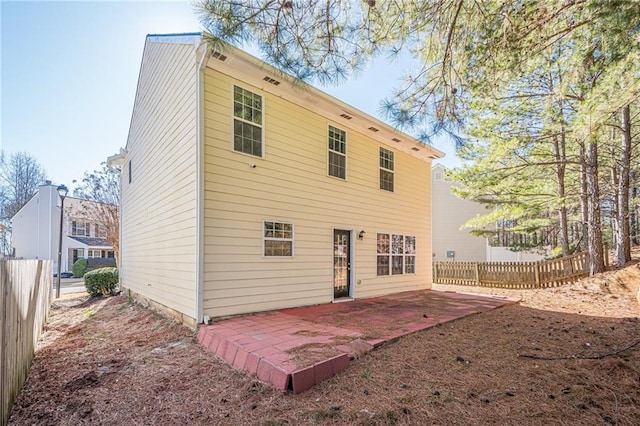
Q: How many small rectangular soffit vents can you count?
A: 7